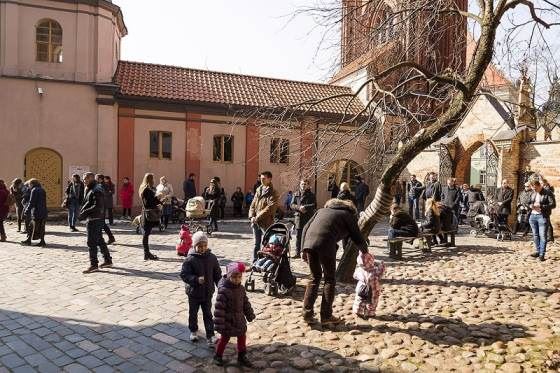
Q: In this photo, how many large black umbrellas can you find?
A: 0